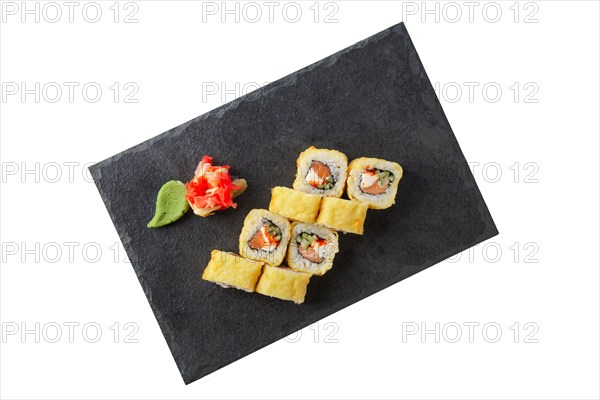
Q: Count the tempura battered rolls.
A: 8